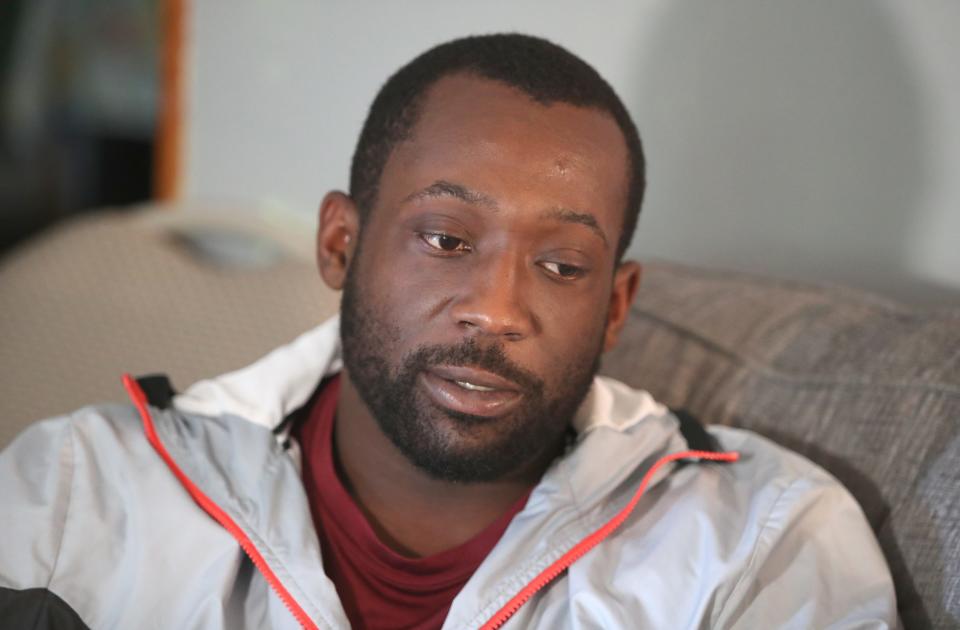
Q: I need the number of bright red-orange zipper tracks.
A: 2